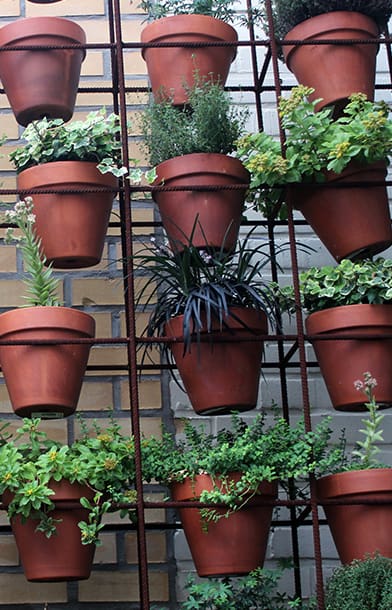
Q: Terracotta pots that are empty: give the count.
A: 1